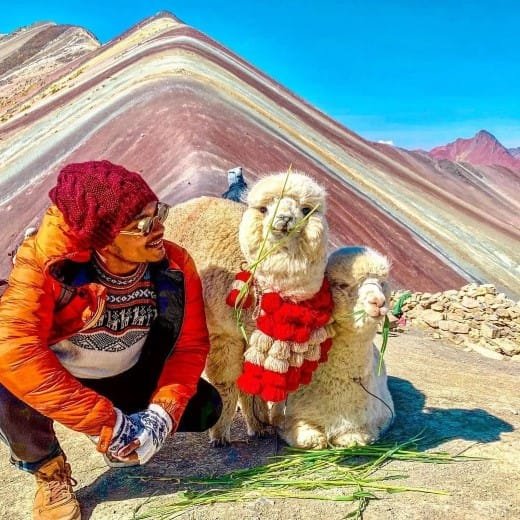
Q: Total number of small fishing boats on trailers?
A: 0